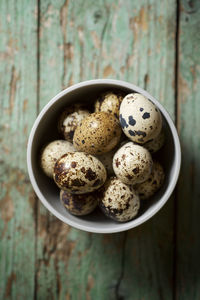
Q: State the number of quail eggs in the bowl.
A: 12